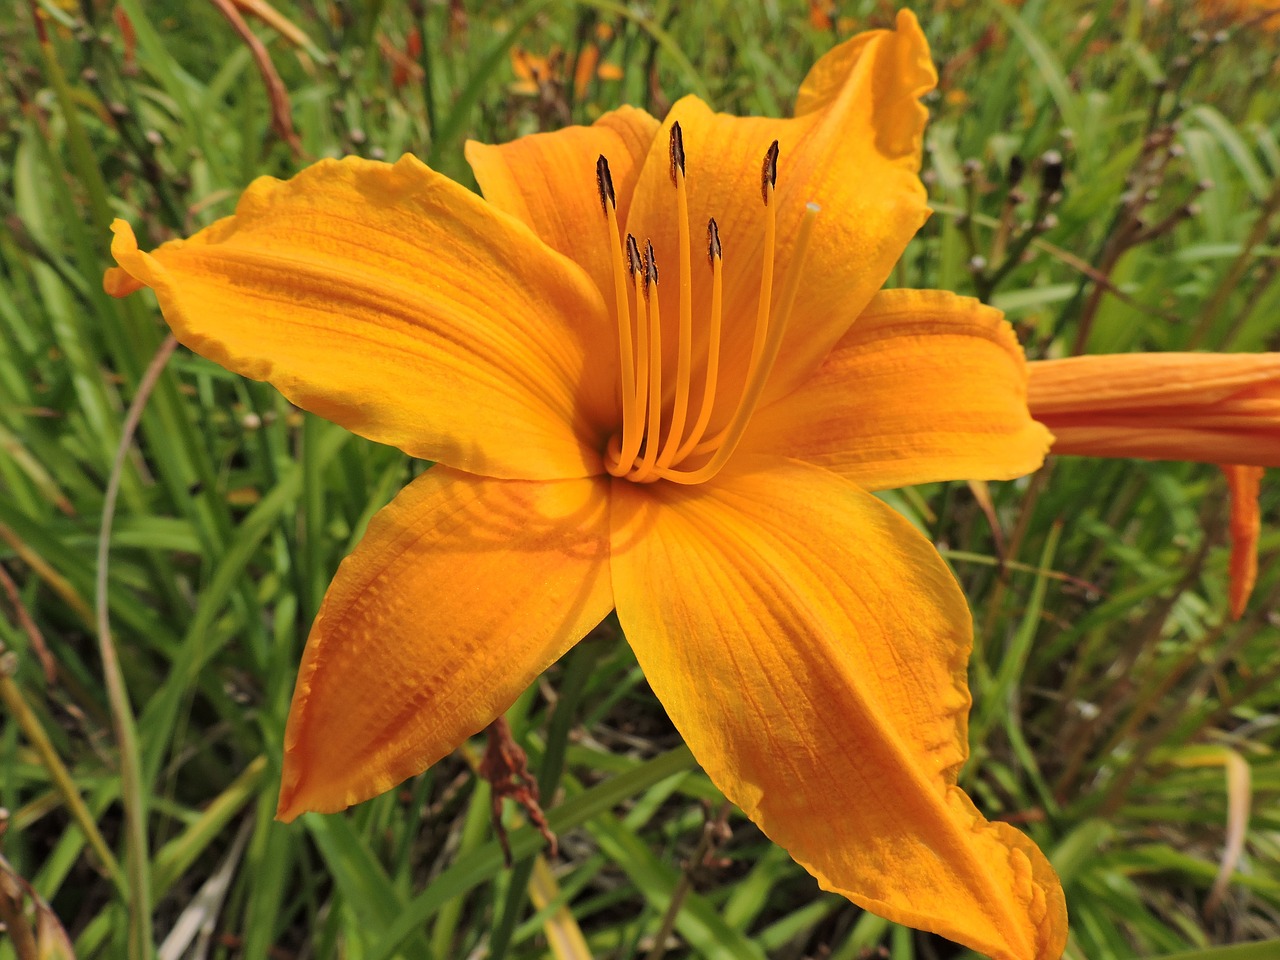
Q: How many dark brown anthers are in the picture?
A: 6